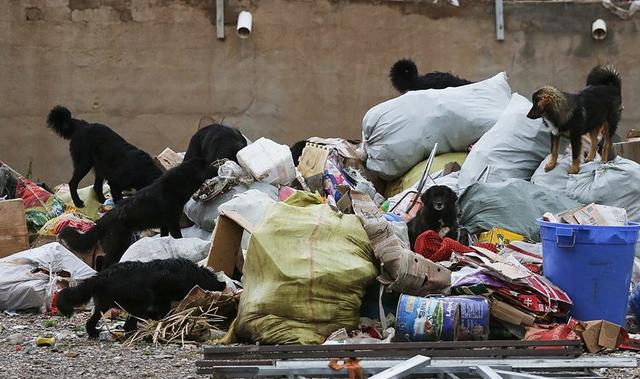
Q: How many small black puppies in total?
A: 1